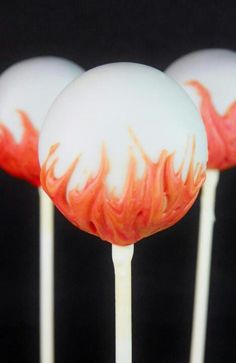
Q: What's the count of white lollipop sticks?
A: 3